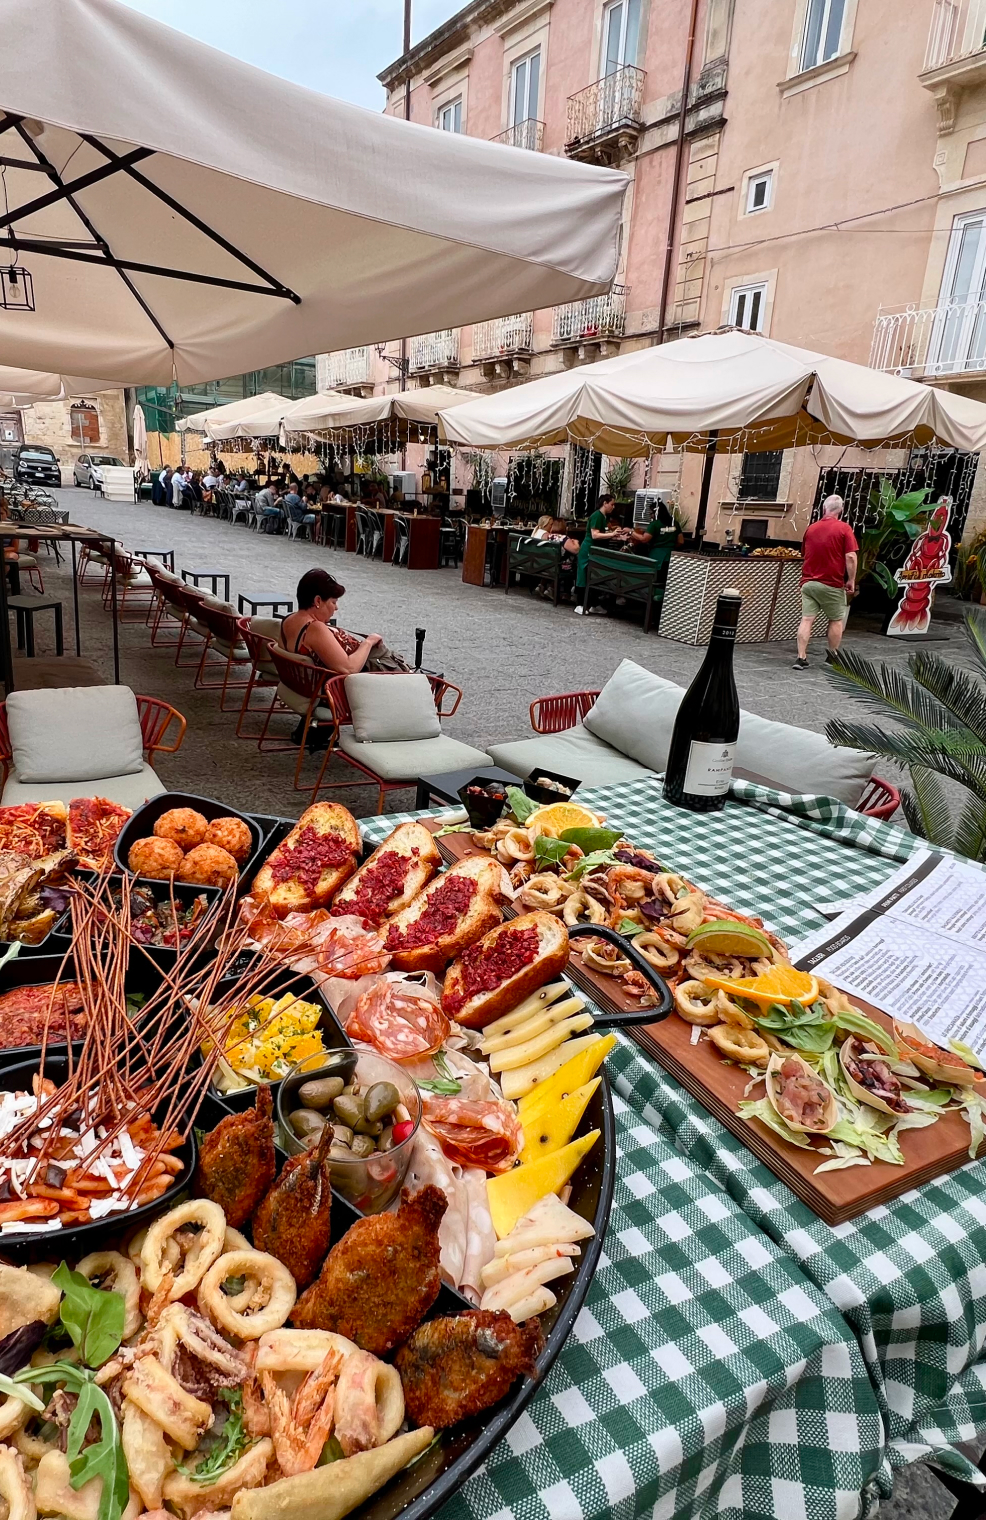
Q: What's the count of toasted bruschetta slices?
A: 4